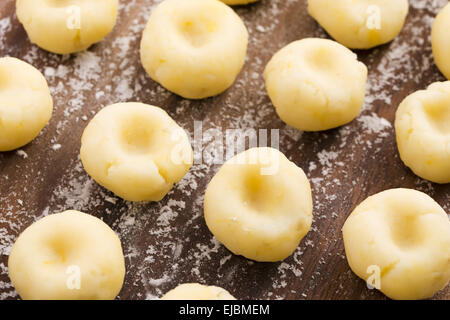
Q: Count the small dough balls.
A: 13